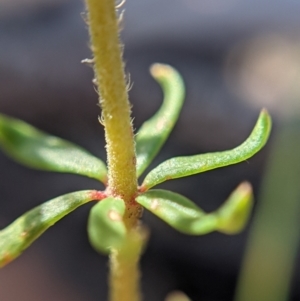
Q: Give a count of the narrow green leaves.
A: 6